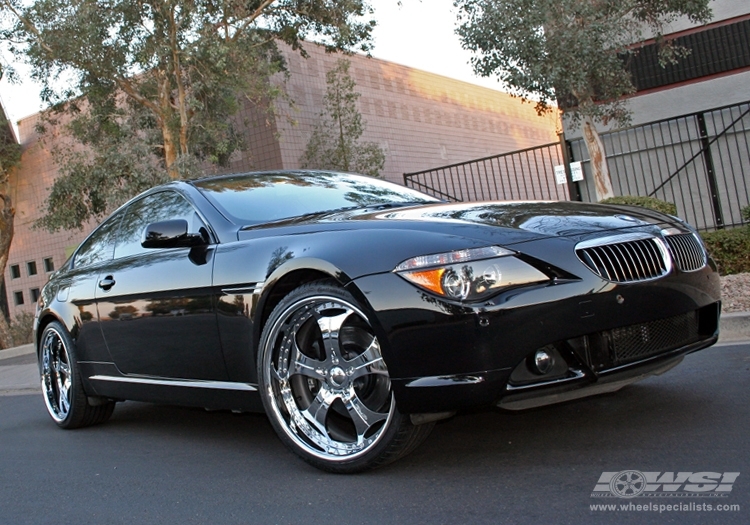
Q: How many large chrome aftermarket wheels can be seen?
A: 2